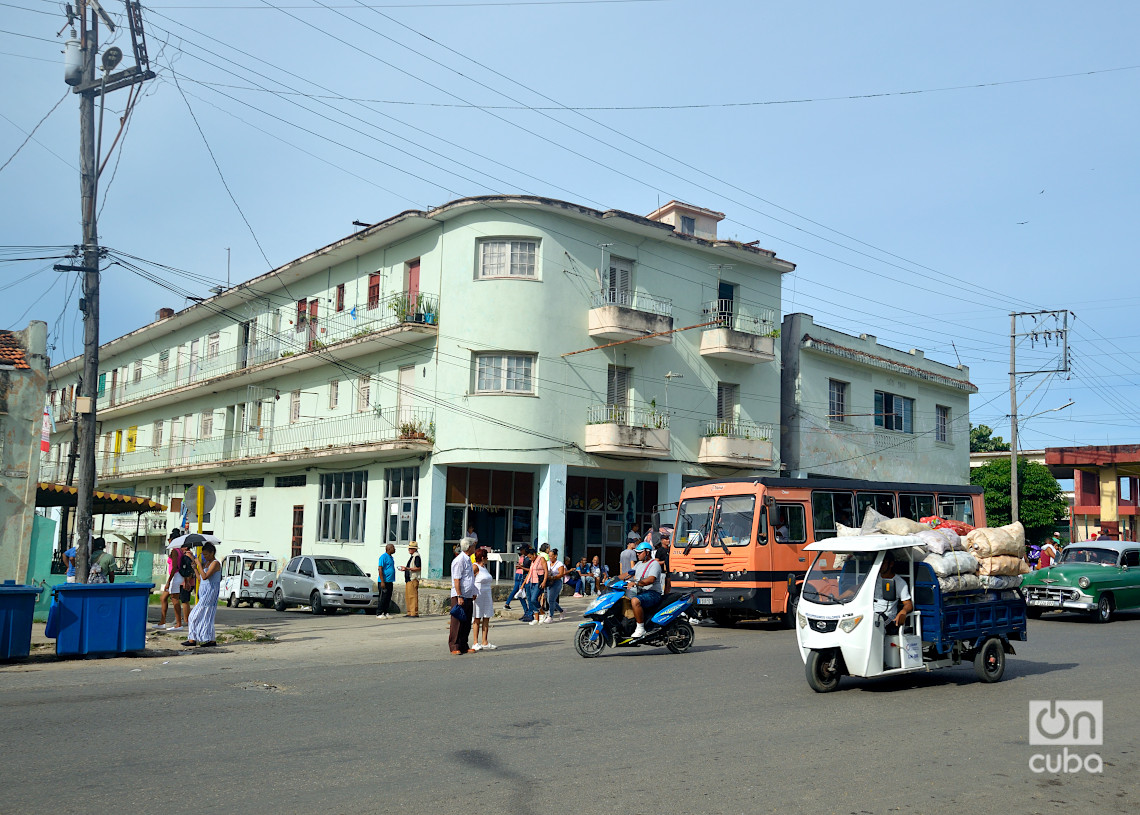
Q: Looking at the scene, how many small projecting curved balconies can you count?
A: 4